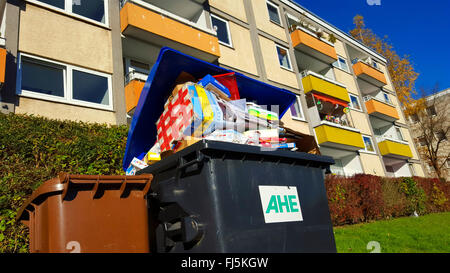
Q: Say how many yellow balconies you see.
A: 3